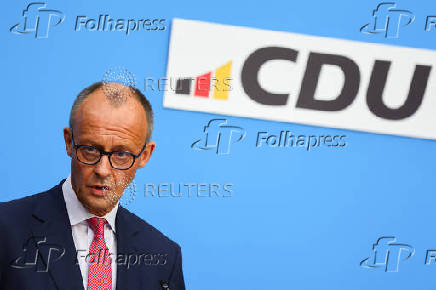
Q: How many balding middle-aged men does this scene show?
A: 1